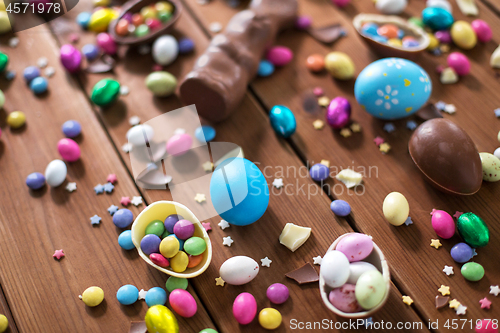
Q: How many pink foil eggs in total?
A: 2